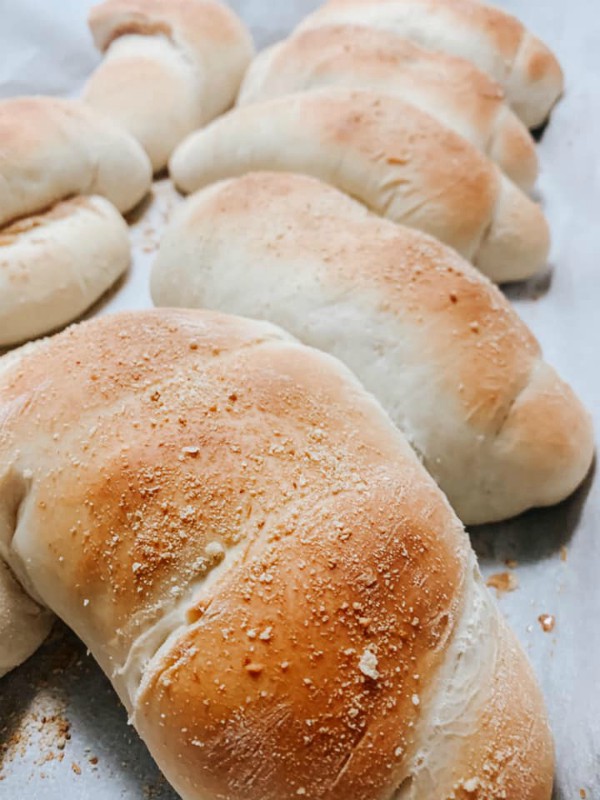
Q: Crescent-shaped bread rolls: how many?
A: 8